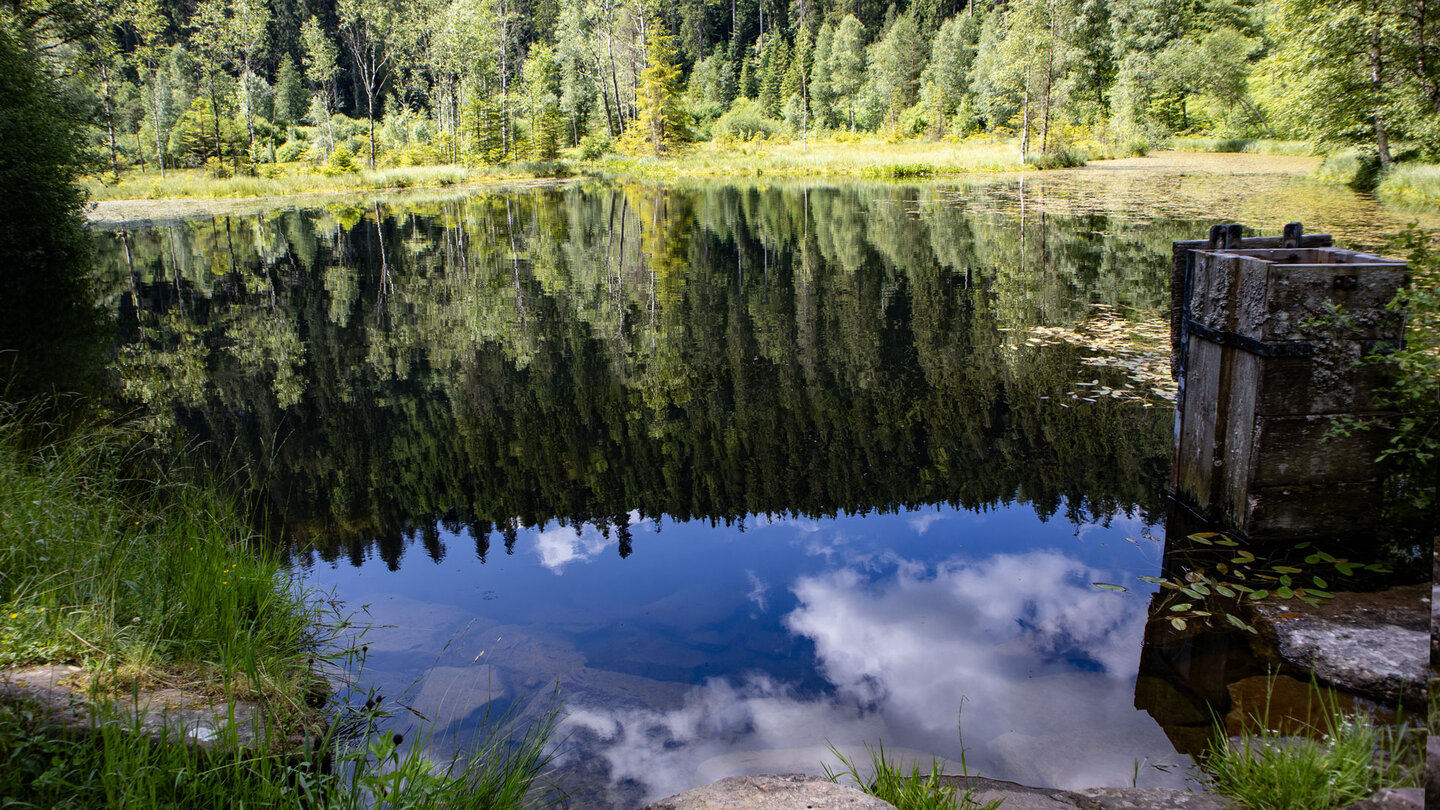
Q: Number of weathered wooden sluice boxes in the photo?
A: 1